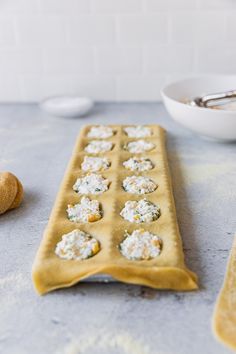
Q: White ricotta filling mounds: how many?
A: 12